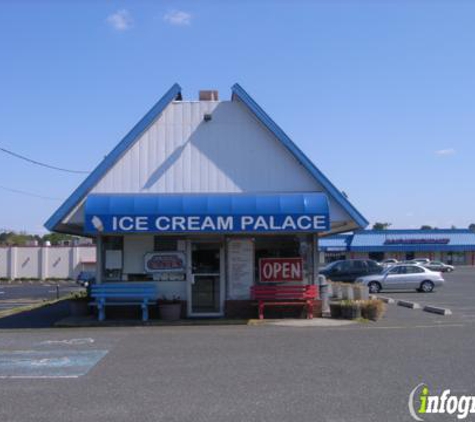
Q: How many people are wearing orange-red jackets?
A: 0